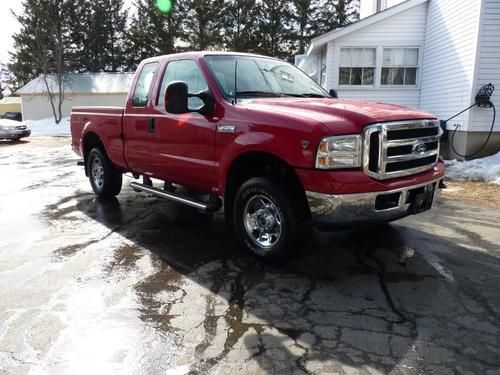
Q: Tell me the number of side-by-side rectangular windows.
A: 2